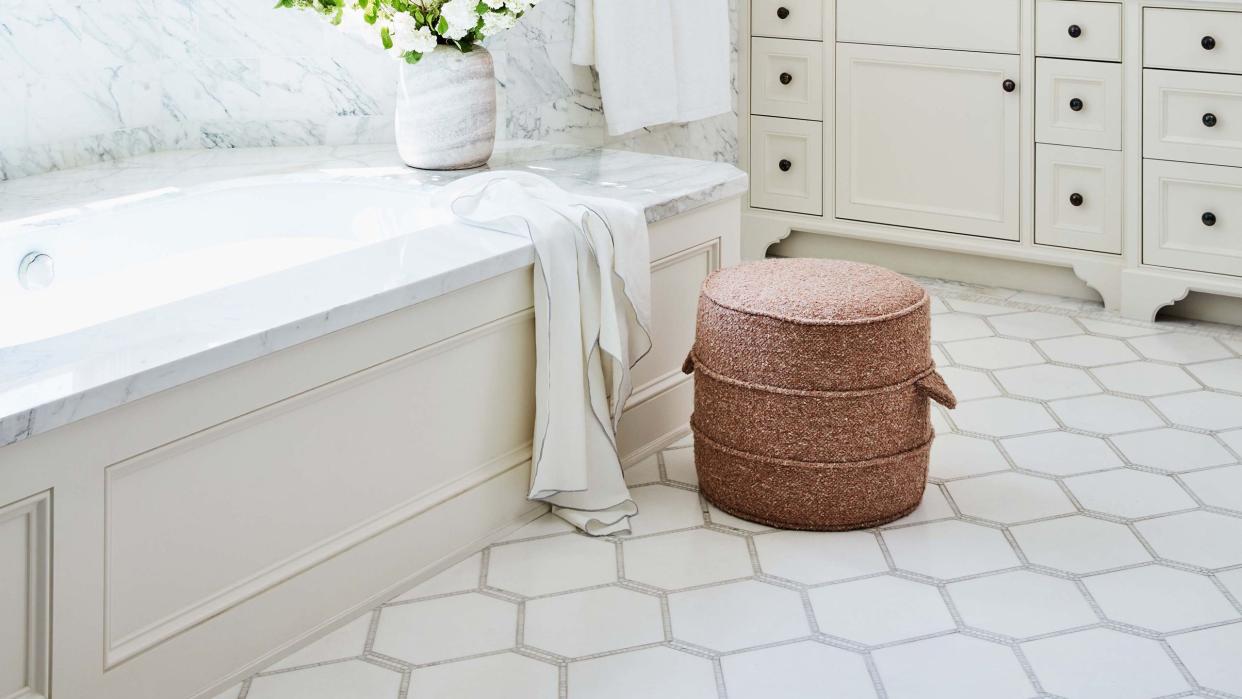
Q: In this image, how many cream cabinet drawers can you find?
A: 9